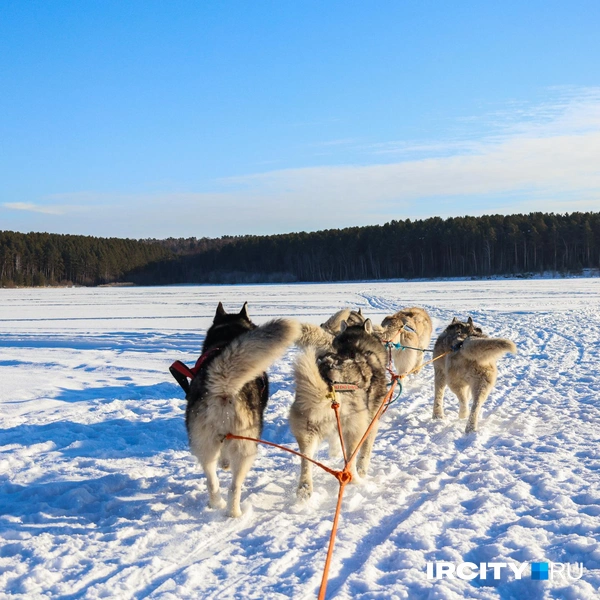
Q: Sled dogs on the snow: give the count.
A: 5